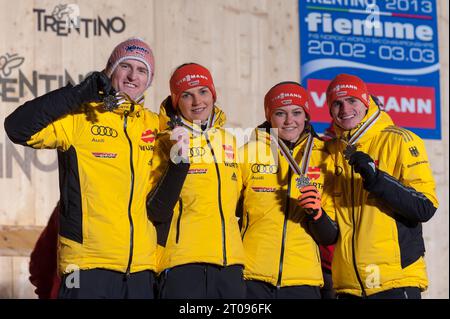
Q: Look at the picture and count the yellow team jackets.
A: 4